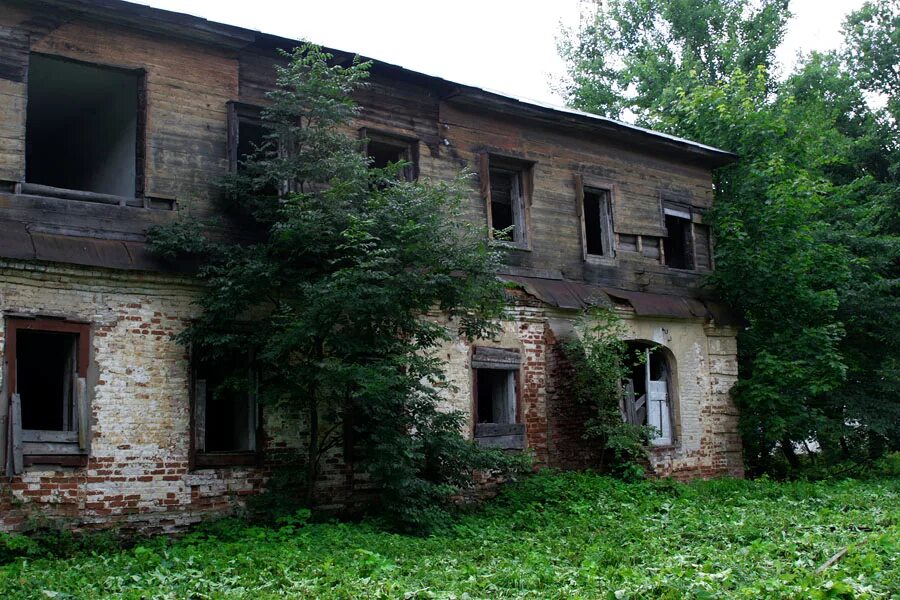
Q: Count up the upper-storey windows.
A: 6